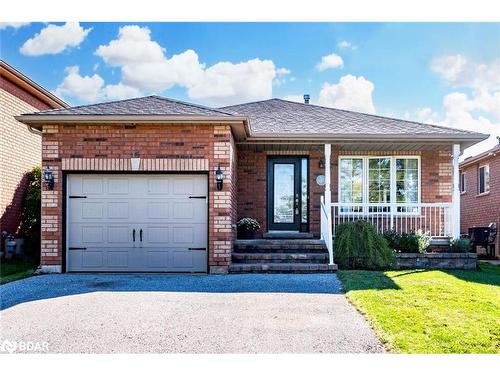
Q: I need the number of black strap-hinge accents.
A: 4